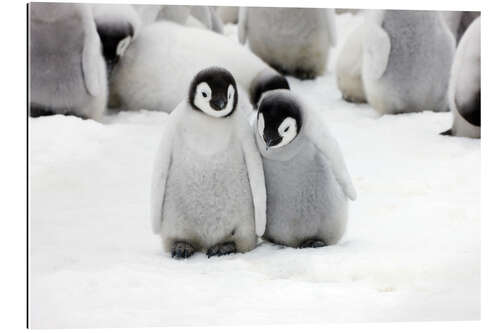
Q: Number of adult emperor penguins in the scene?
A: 0